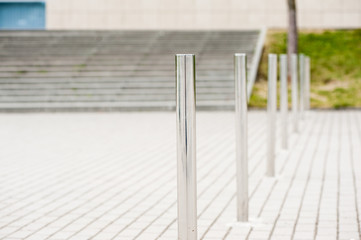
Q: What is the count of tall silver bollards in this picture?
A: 7